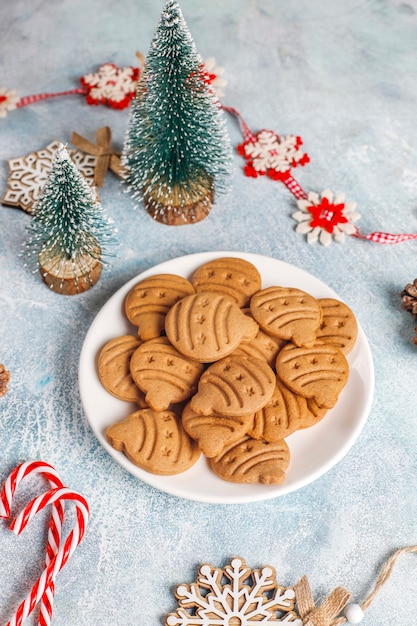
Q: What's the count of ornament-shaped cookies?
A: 15